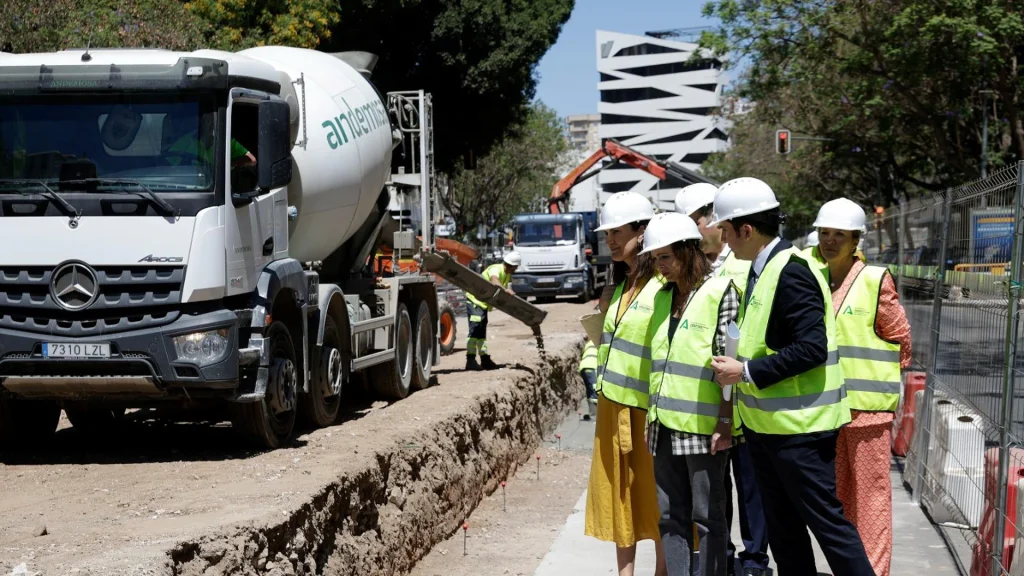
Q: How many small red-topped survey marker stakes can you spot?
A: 5